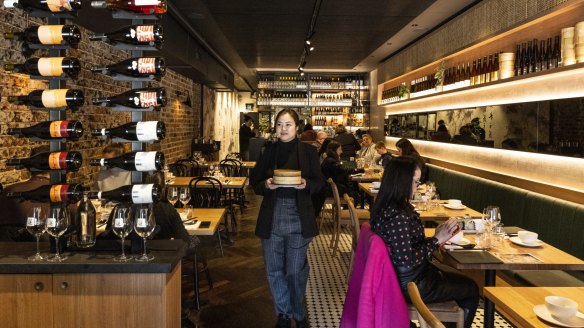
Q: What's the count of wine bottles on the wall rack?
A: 14